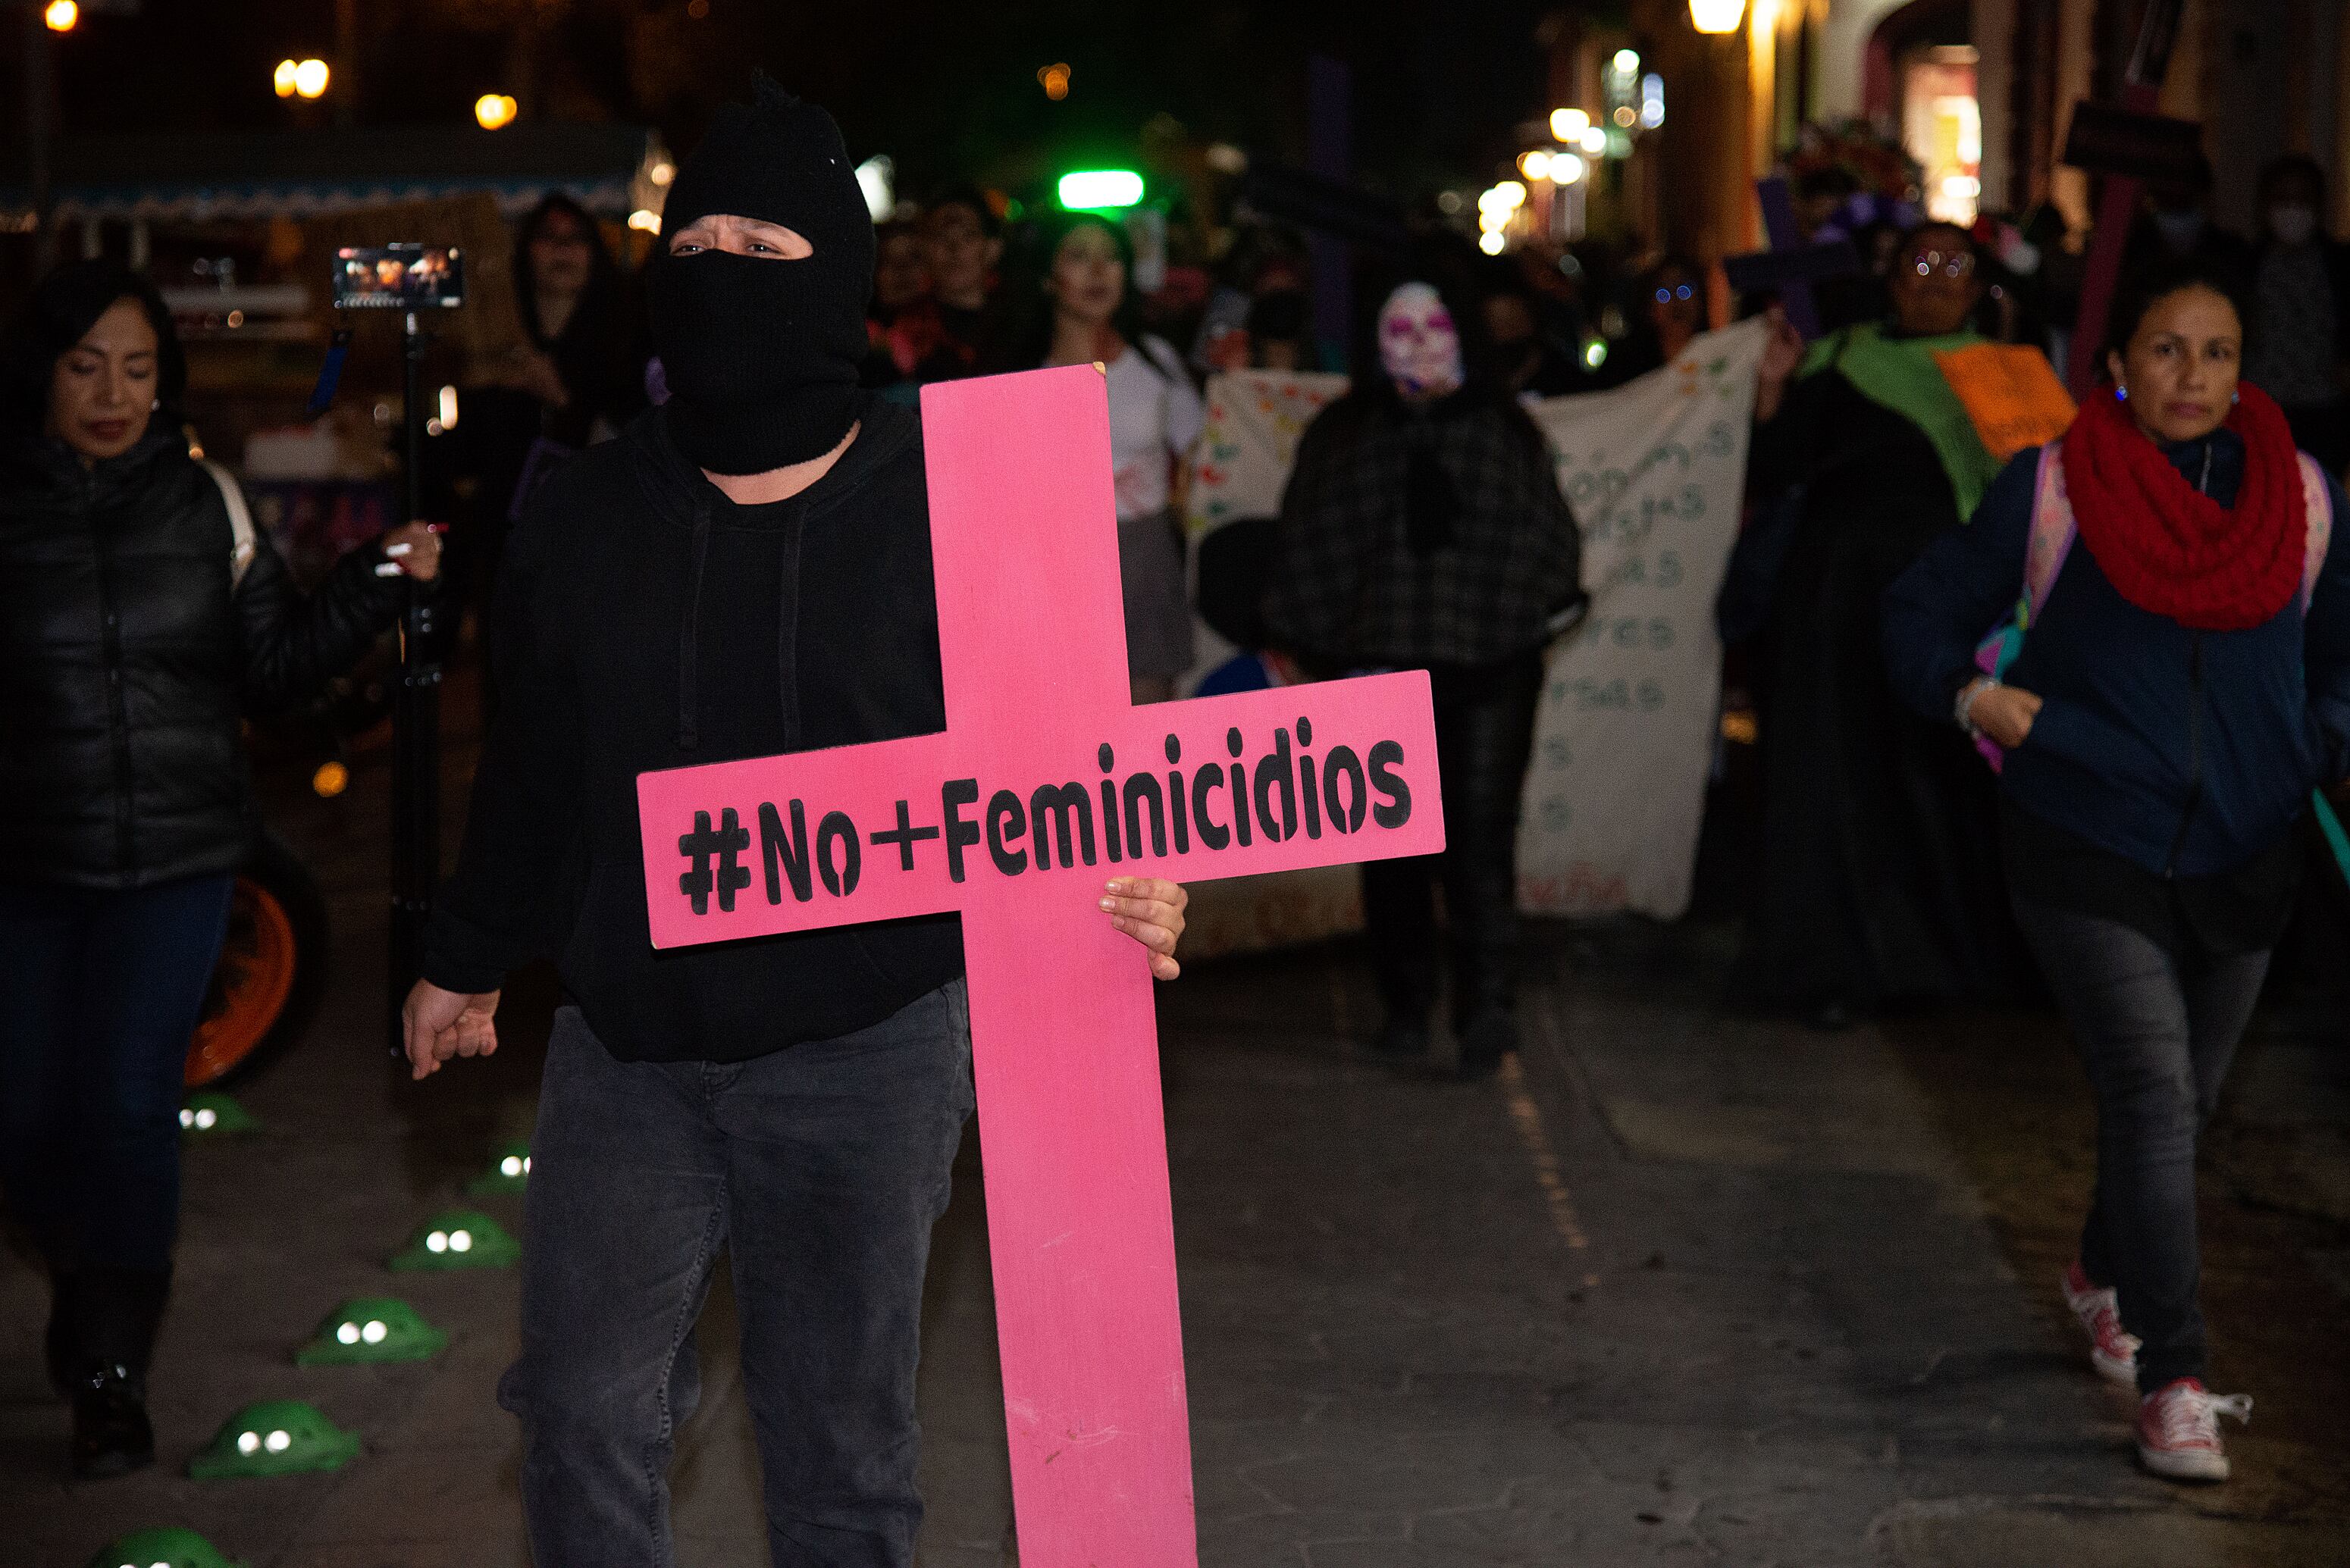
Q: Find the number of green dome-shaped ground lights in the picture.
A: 6